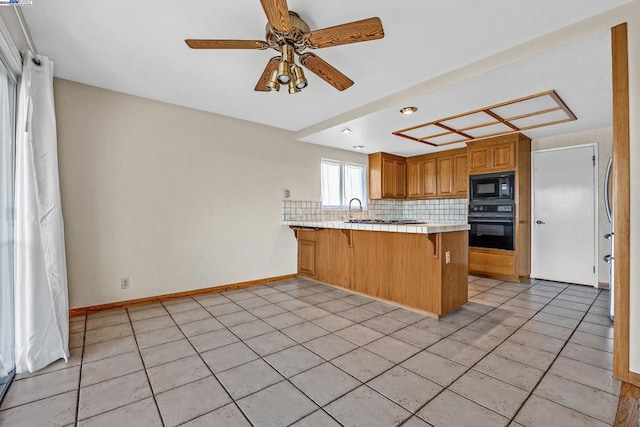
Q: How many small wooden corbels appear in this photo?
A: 3